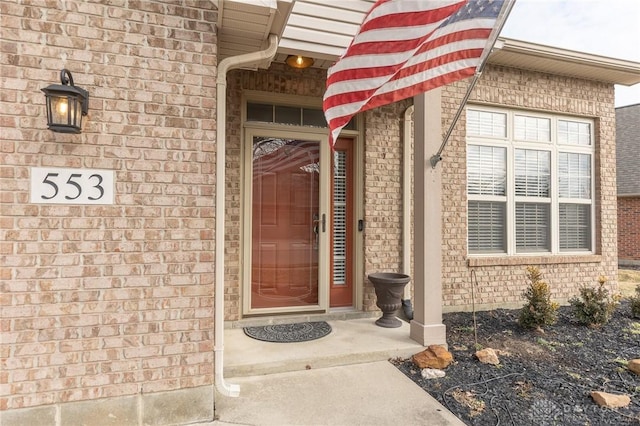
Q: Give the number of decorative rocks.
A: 5